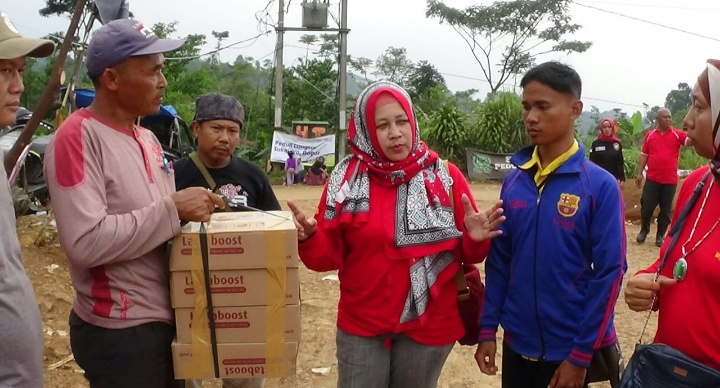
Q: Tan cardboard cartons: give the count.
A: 4